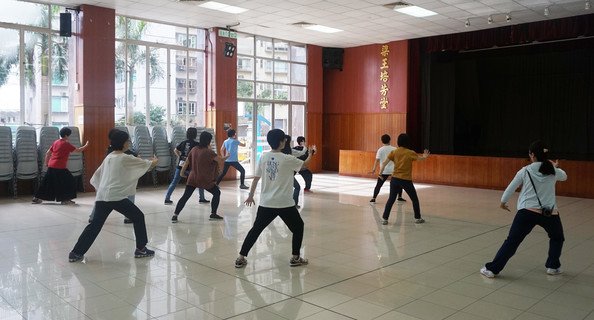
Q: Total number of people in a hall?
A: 12